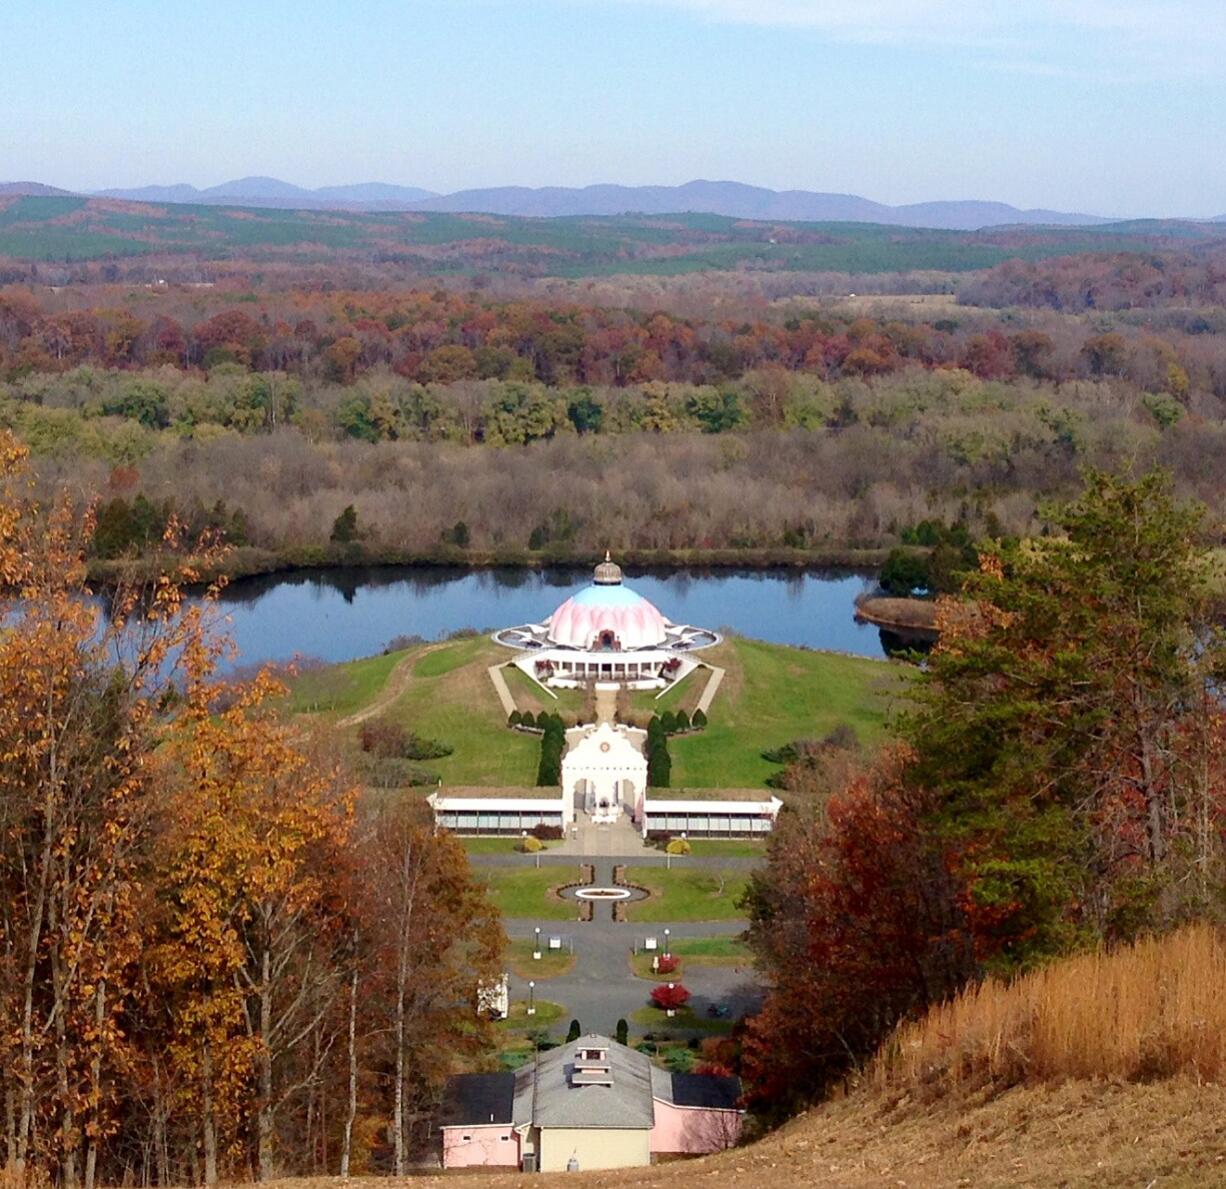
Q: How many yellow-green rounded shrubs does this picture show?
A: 2